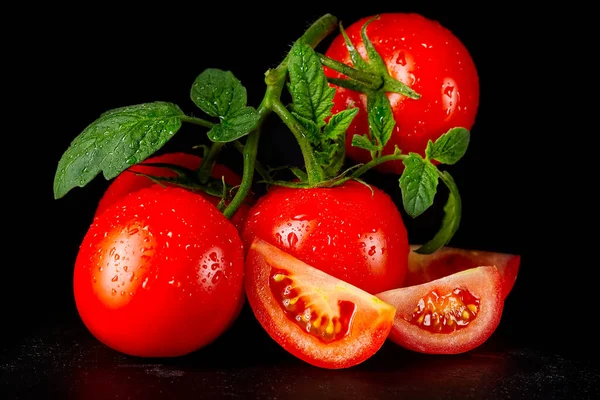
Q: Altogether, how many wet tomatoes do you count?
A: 4